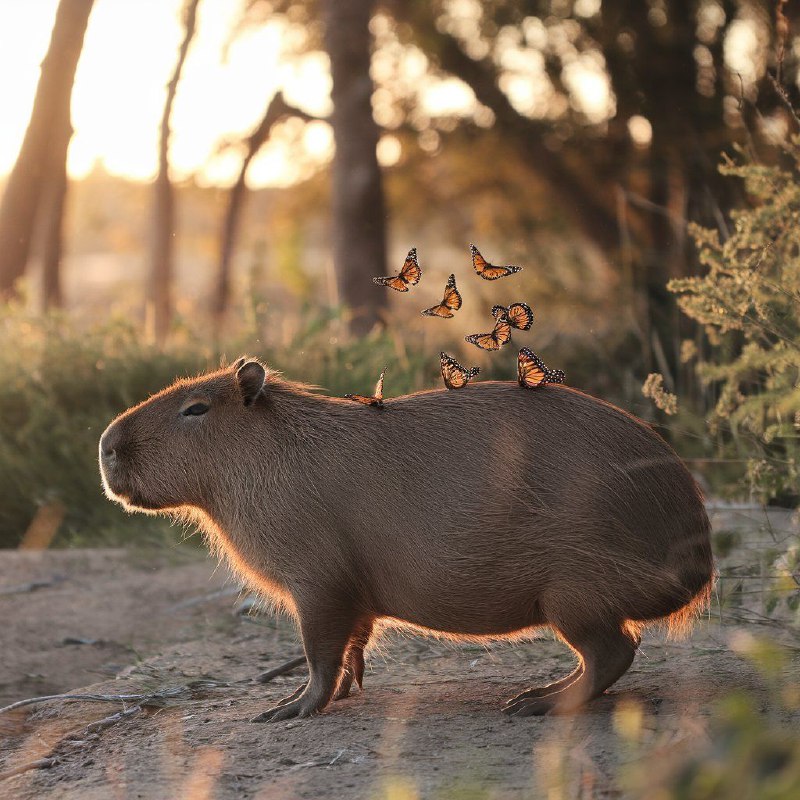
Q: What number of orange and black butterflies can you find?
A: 8